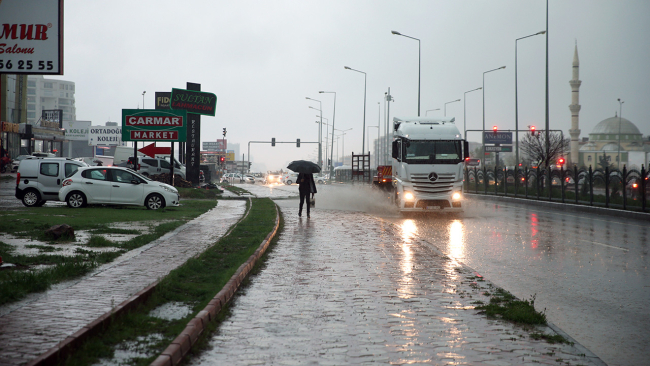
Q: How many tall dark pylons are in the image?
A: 1